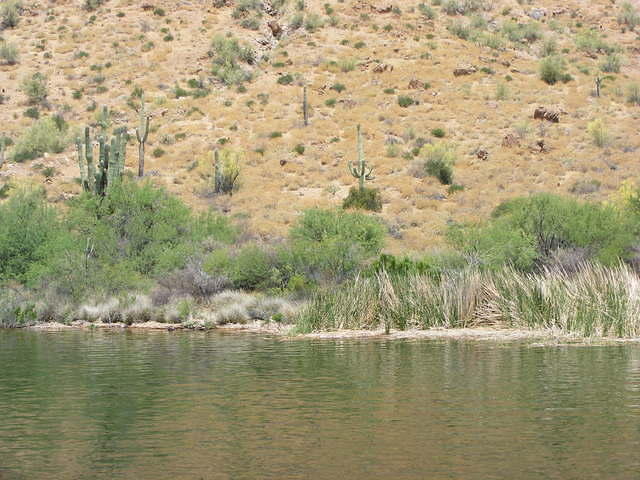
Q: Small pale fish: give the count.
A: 0